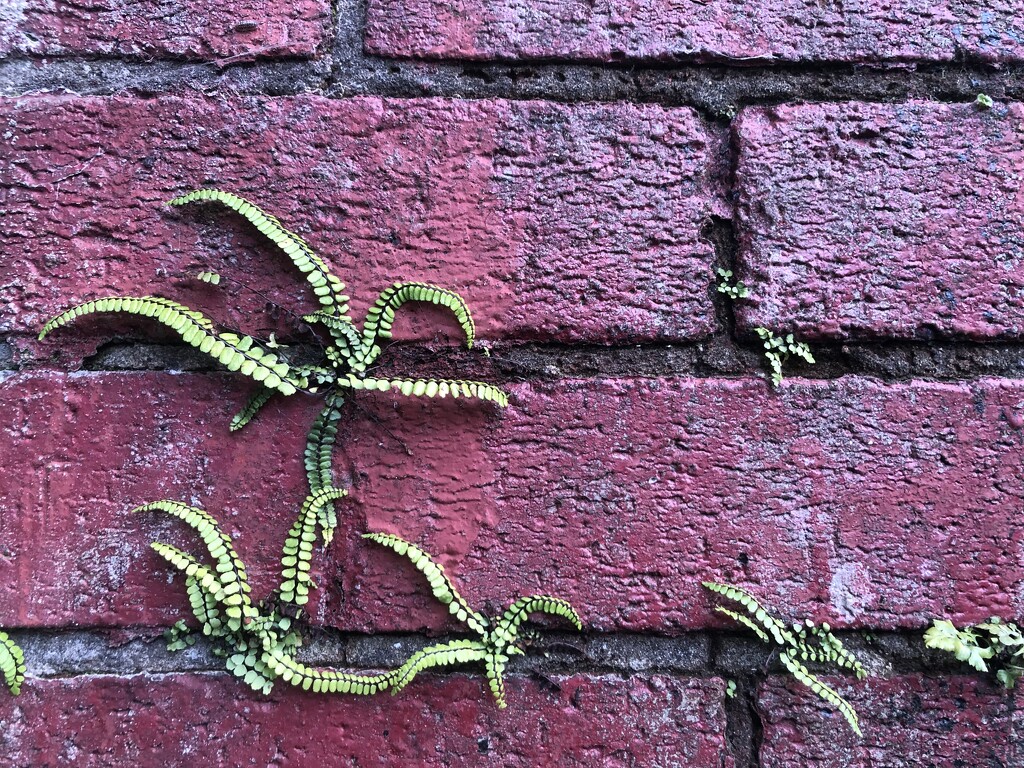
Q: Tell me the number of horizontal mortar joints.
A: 3